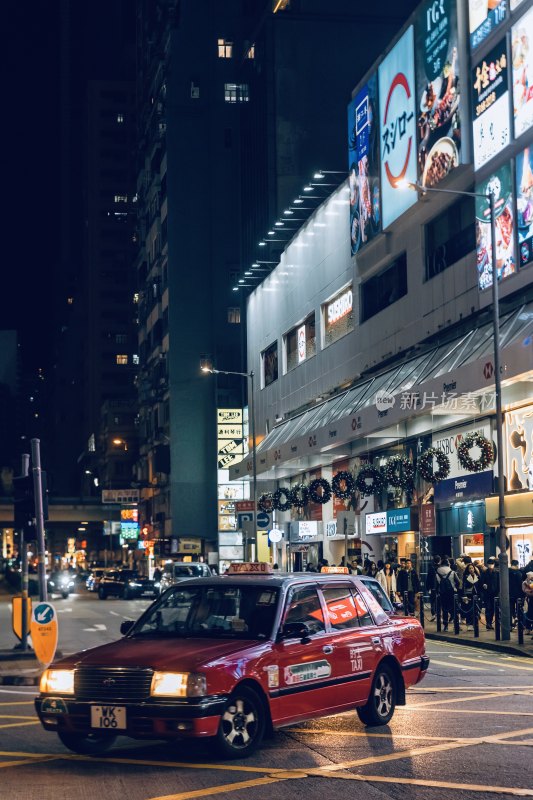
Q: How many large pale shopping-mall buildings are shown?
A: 1